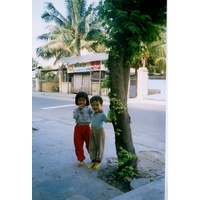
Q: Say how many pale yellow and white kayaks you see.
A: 0